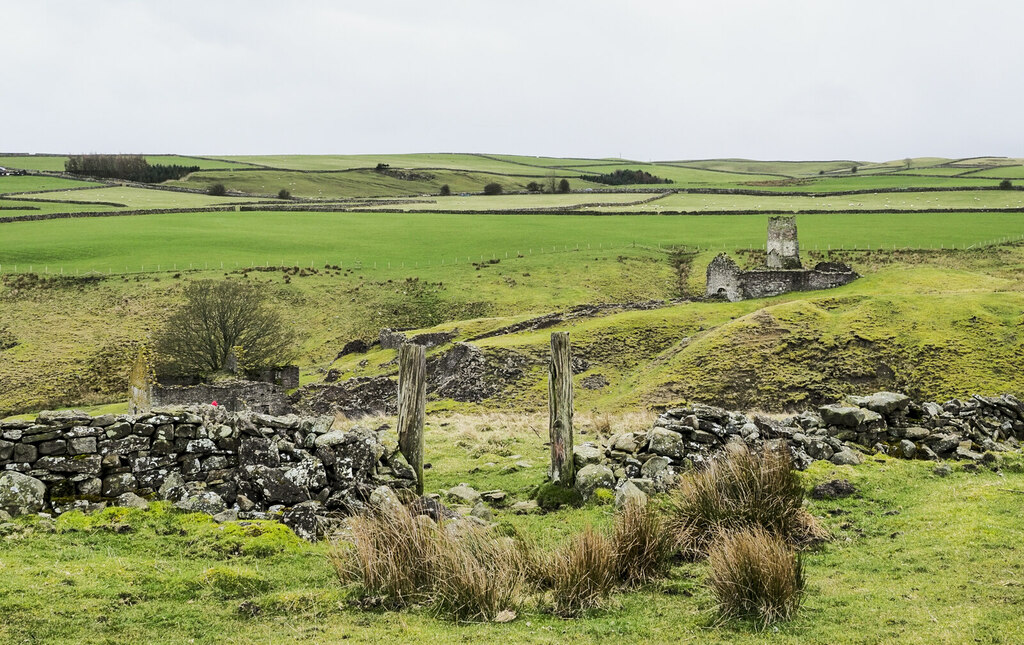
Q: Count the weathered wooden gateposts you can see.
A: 2